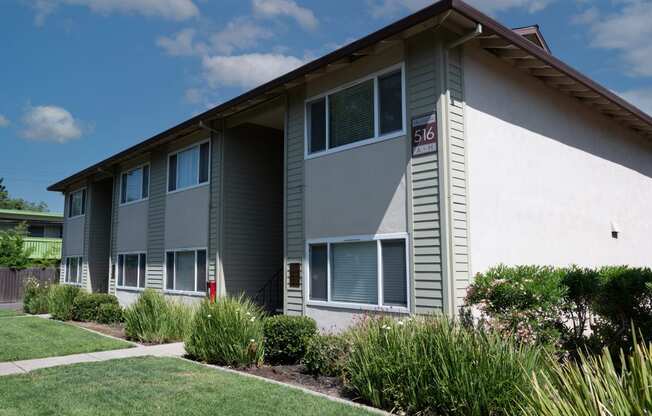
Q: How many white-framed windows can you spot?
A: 8